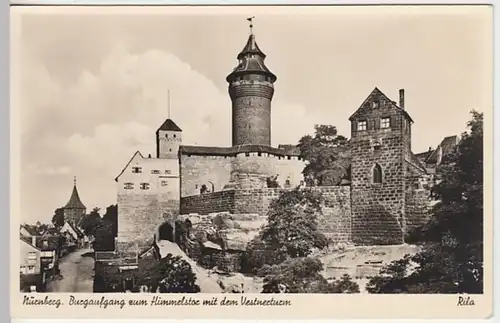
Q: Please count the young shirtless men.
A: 0